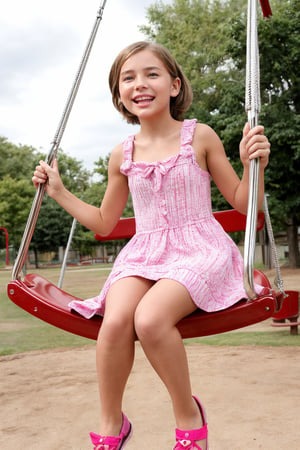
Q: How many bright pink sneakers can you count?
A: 2